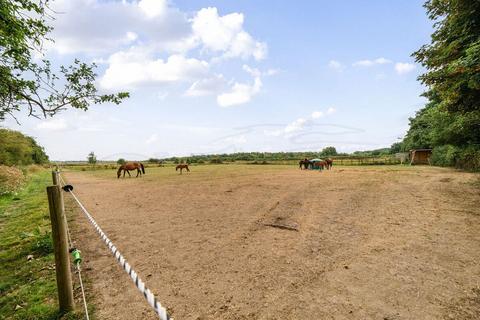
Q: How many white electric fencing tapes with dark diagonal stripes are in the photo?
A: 1